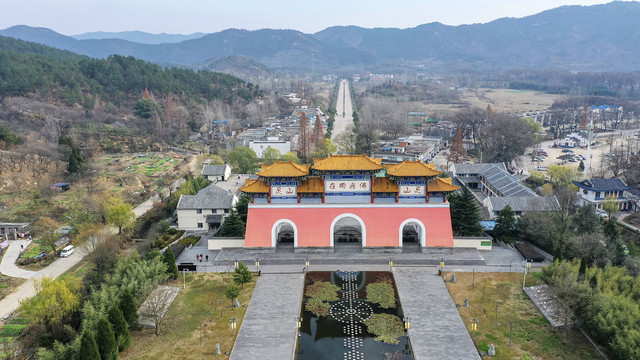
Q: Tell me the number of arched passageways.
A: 3